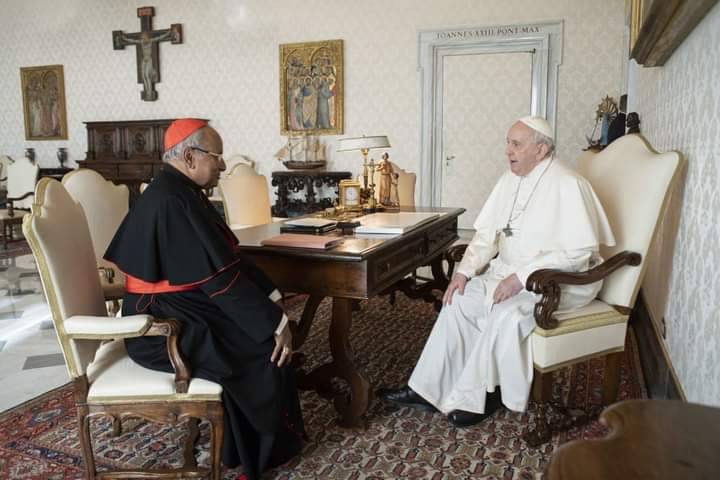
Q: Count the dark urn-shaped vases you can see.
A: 2